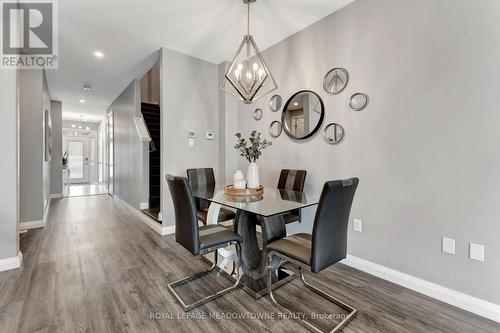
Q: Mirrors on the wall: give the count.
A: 7